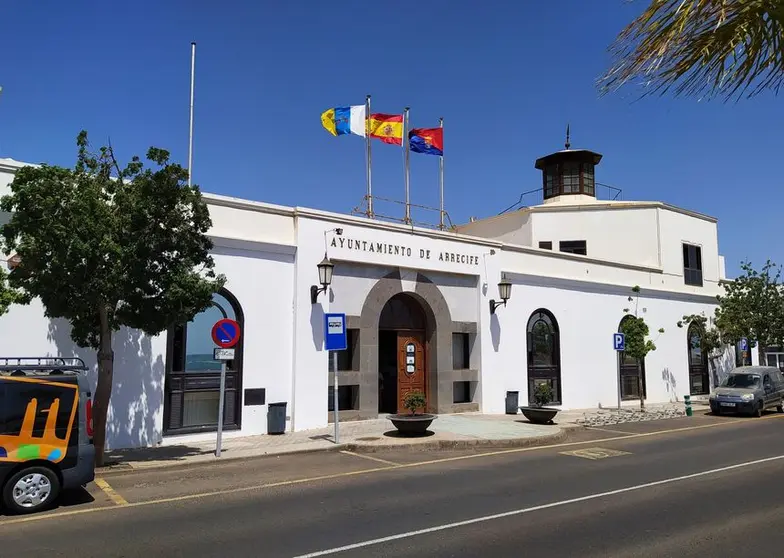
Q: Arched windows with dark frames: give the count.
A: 4